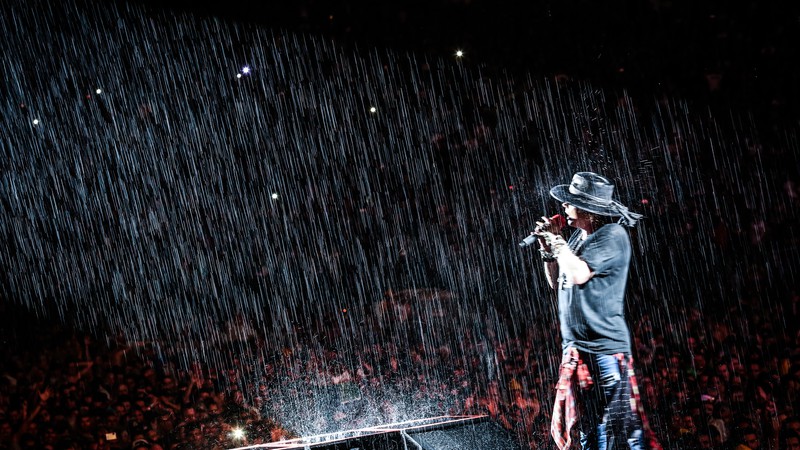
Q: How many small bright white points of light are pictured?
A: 8